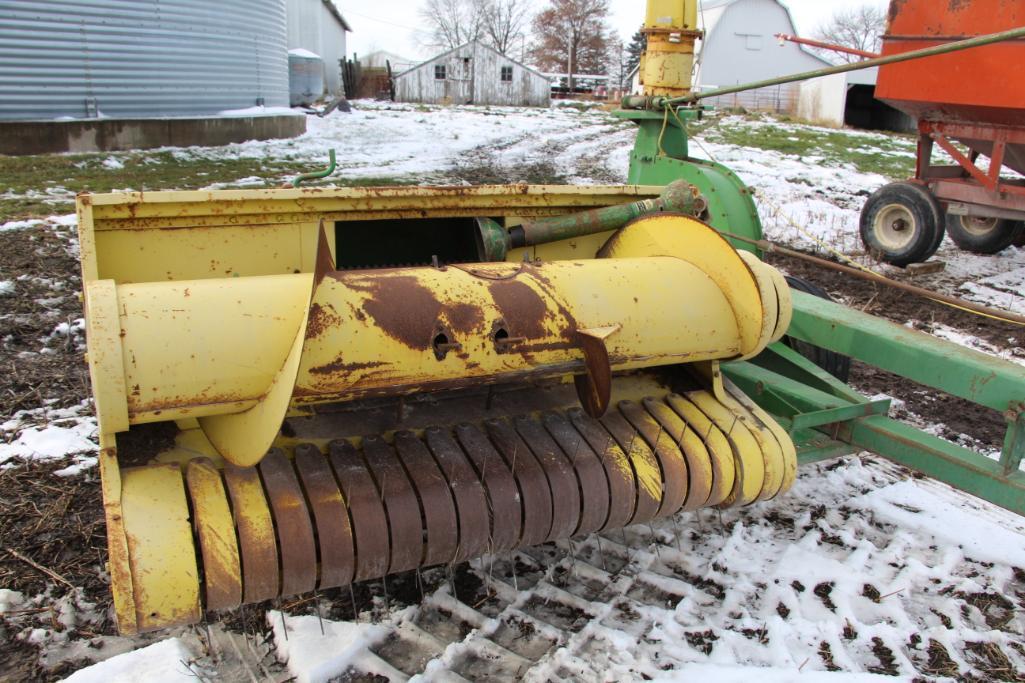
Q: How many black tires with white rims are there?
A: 2